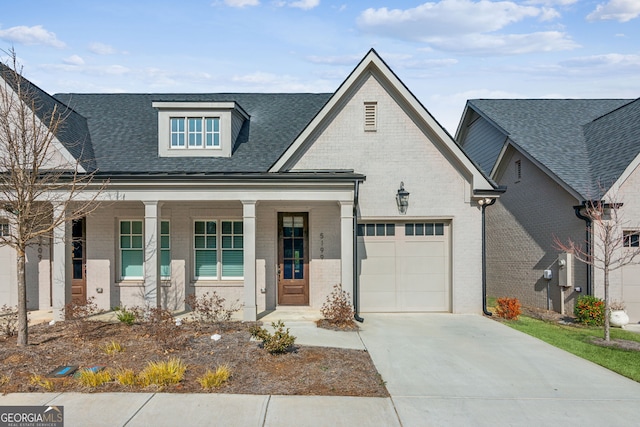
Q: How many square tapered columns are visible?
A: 4